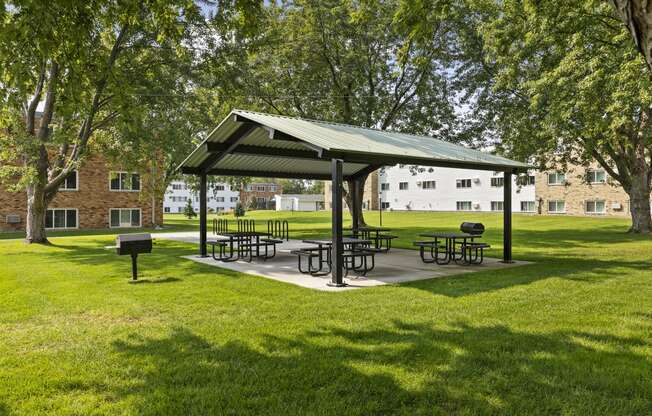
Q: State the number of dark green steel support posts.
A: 4